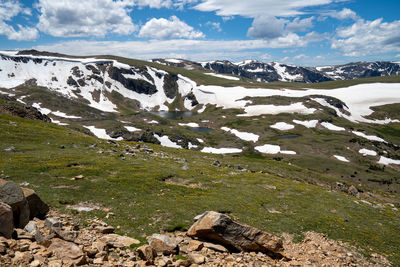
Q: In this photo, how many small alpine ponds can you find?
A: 2